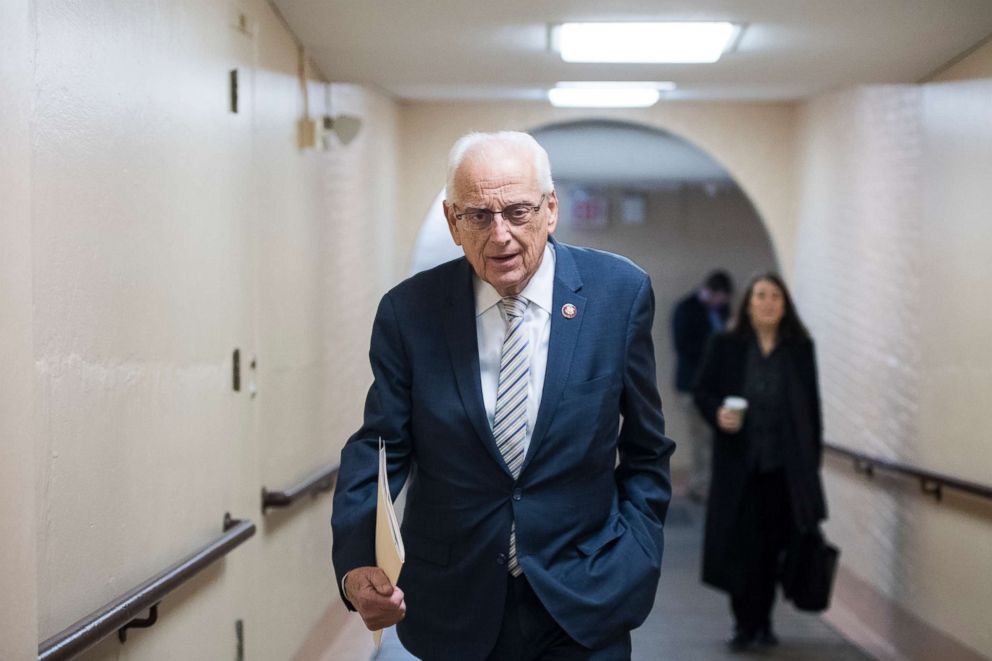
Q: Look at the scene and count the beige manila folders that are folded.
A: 1